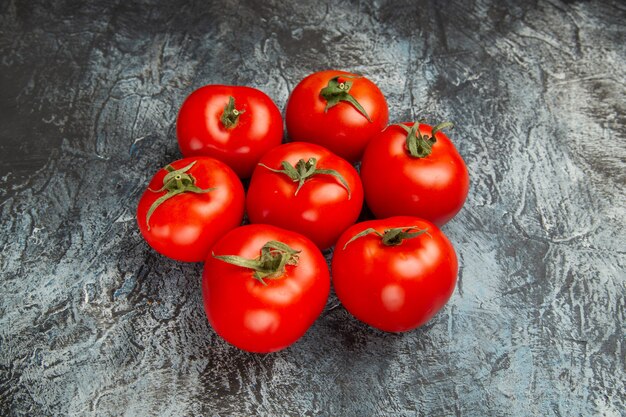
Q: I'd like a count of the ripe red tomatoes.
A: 7